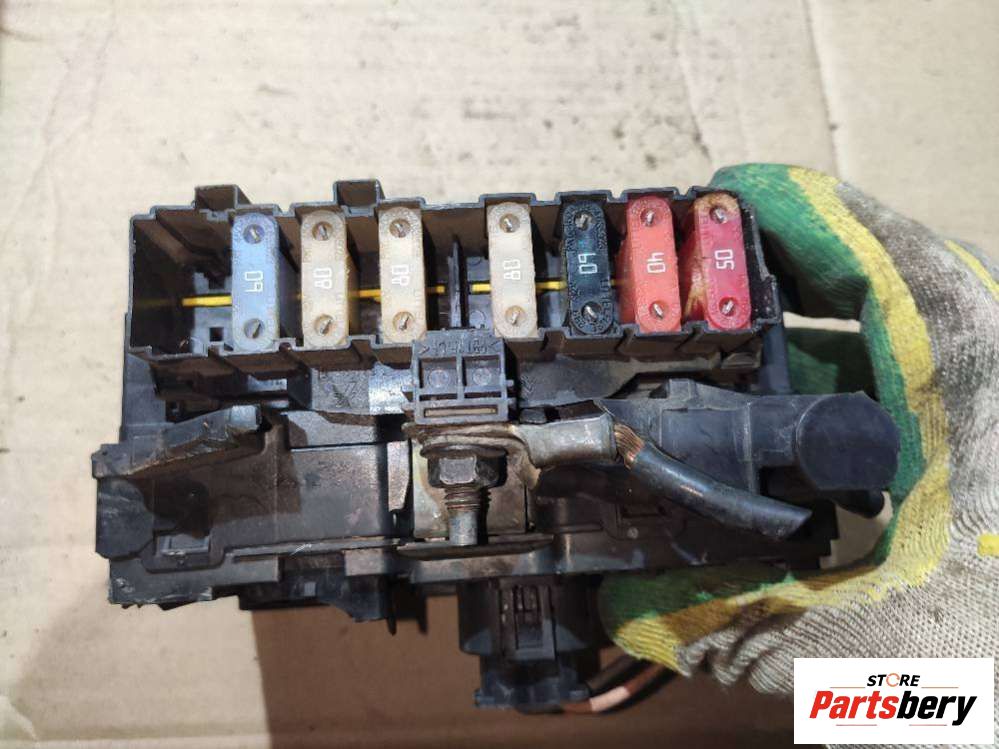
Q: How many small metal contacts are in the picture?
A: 14